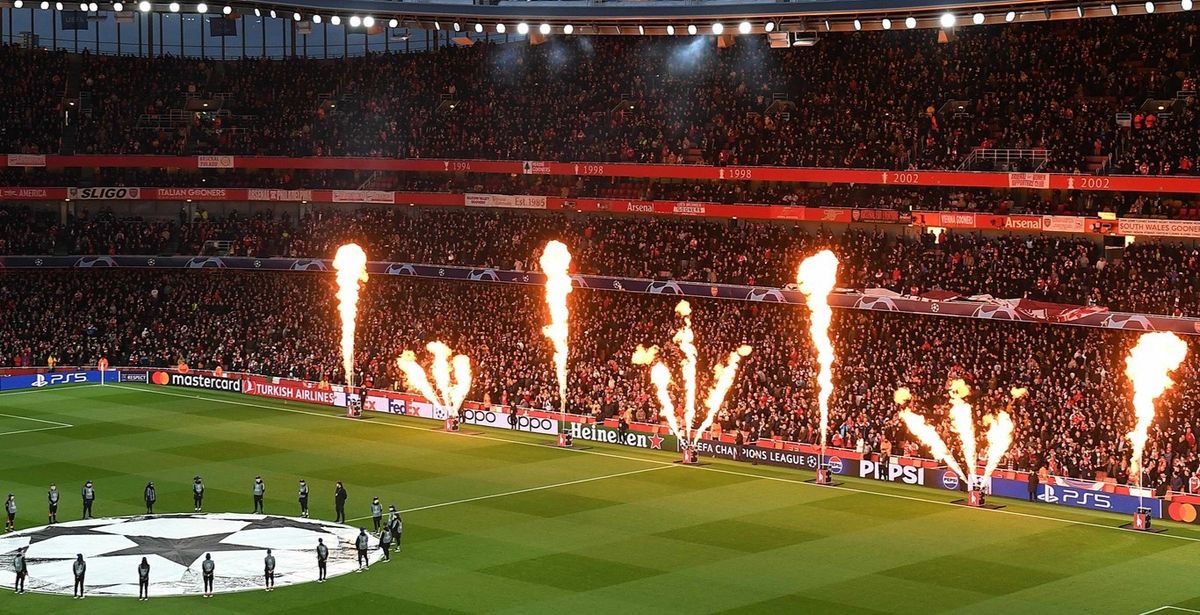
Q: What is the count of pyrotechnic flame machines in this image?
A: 7